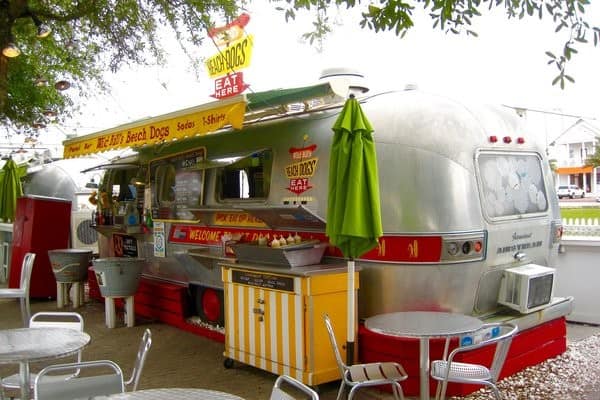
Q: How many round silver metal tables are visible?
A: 3